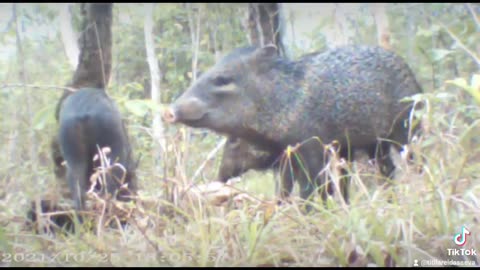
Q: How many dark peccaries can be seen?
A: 3